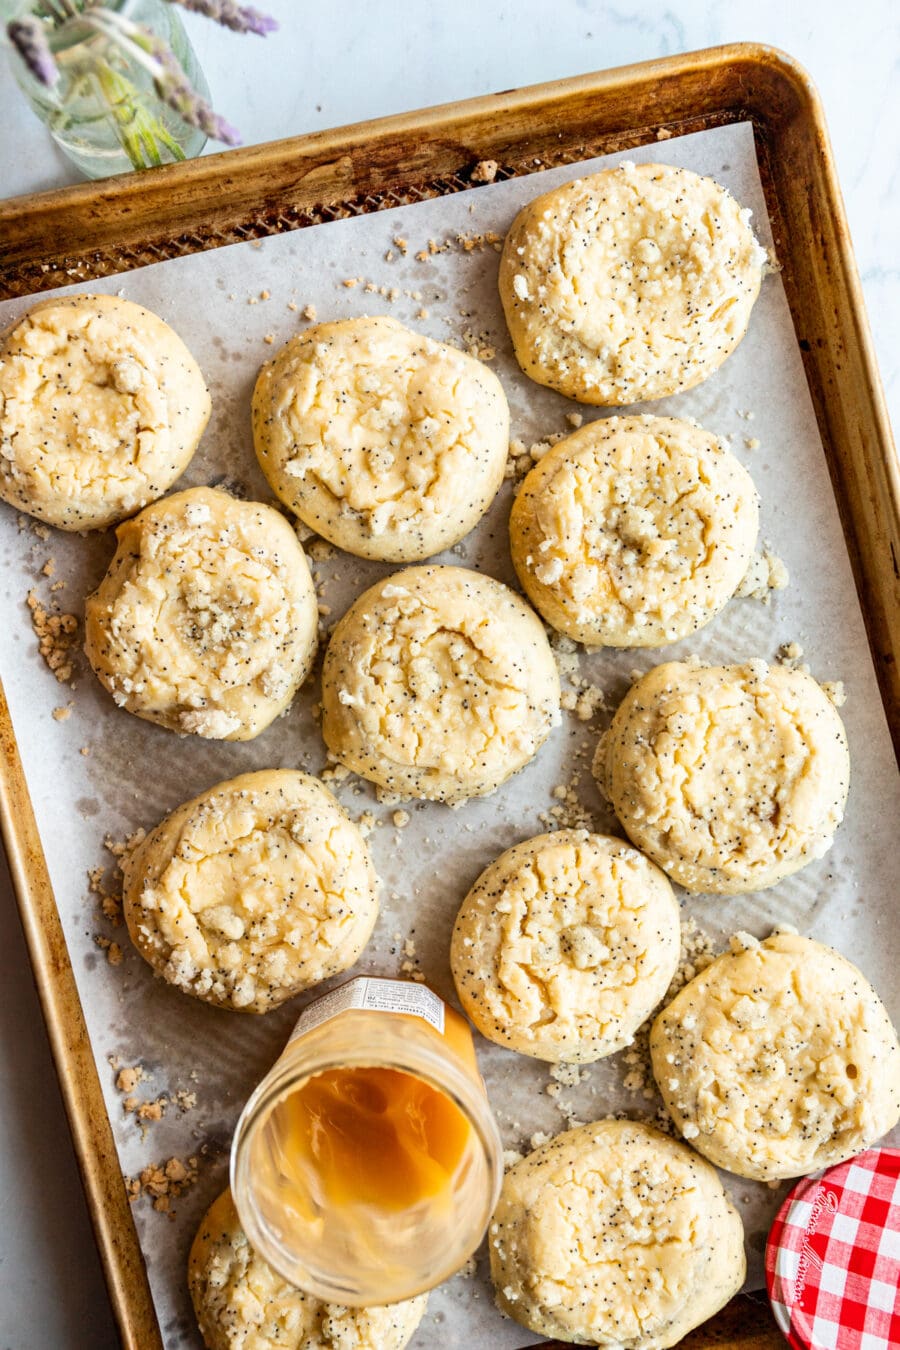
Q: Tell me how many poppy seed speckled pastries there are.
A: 12